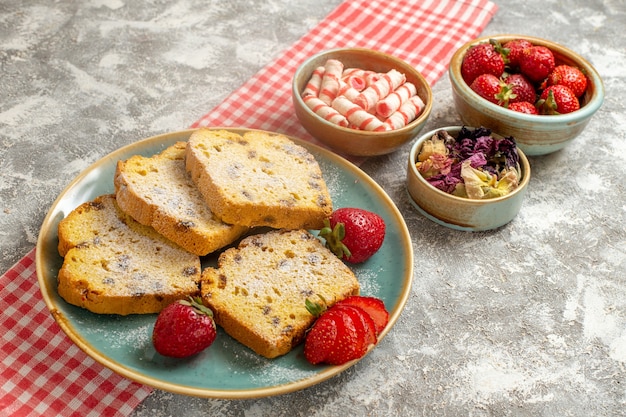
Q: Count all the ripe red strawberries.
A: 11